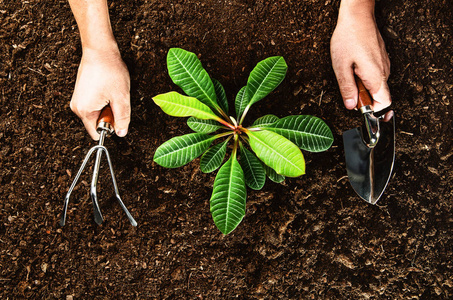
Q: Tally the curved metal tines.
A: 3